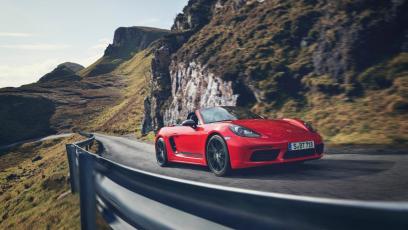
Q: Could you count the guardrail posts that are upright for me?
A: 2